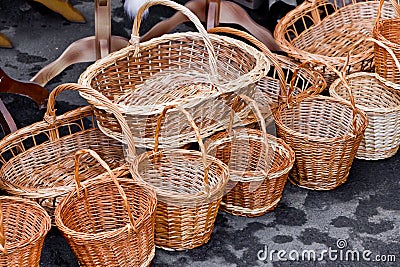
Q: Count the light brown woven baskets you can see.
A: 11